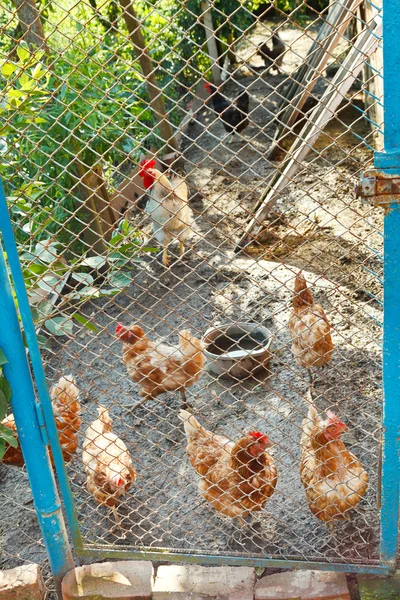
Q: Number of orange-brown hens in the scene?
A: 6